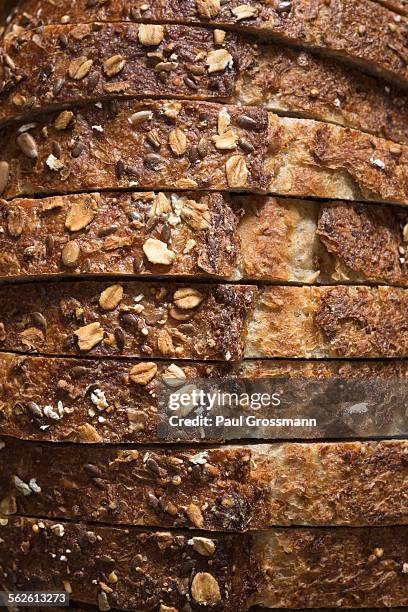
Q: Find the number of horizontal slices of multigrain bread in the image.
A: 8